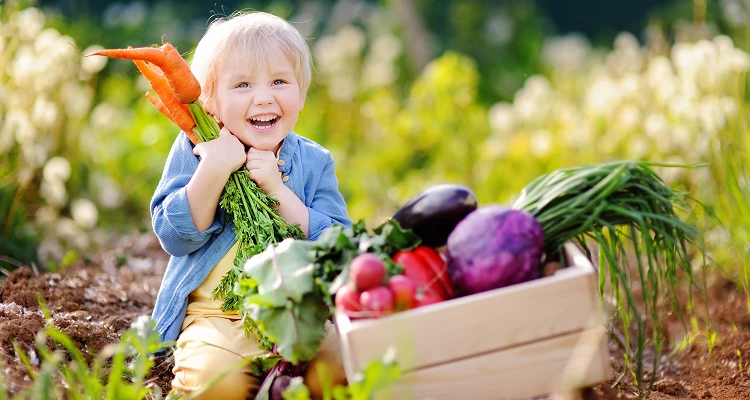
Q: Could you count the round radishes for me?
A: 4